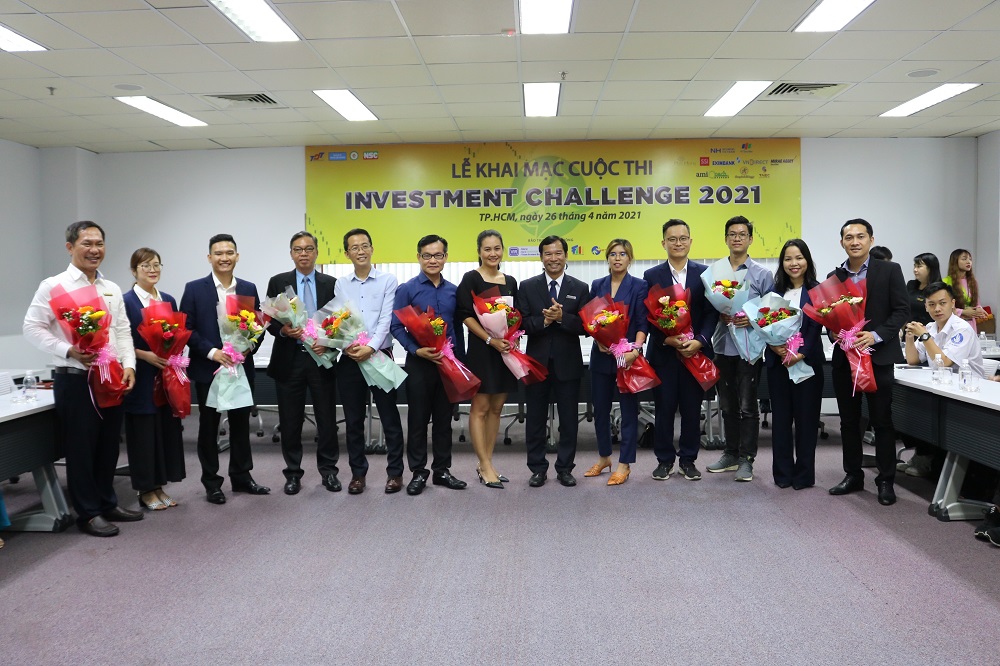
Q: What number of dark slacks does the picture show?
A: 12